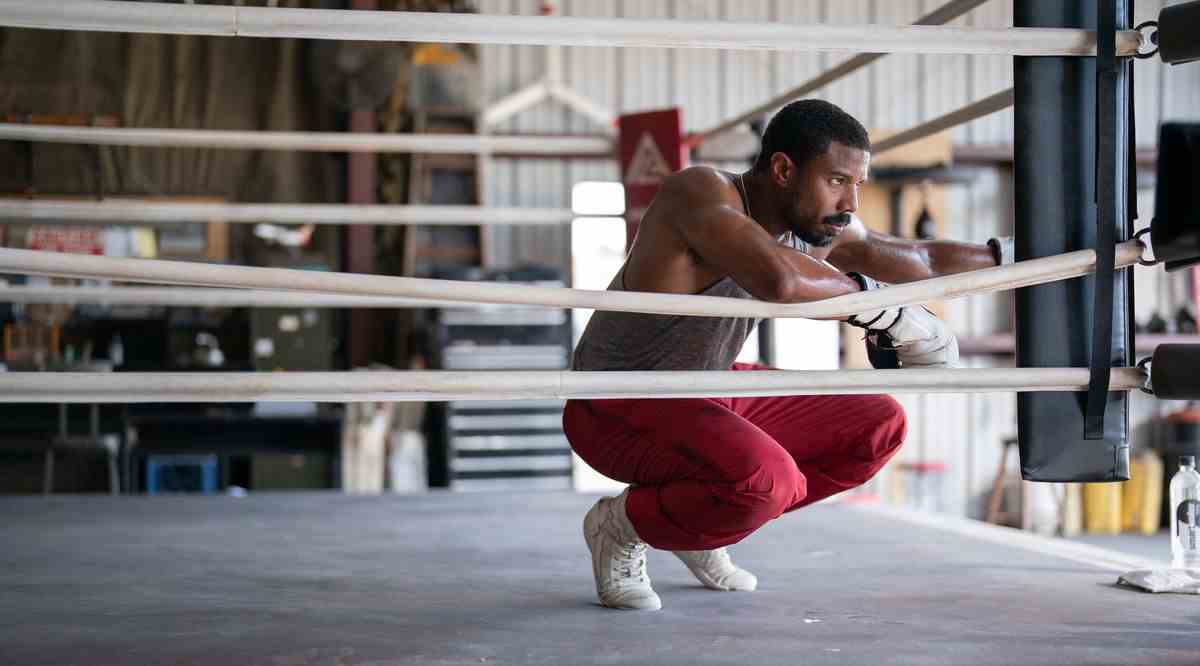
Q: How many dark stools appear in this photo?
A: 1